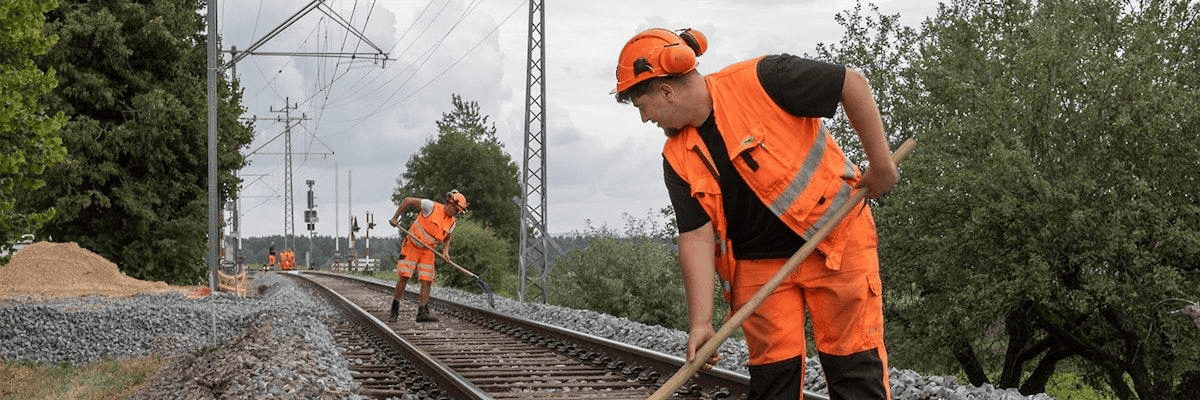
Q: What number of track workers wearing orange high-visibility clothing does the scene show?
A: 5